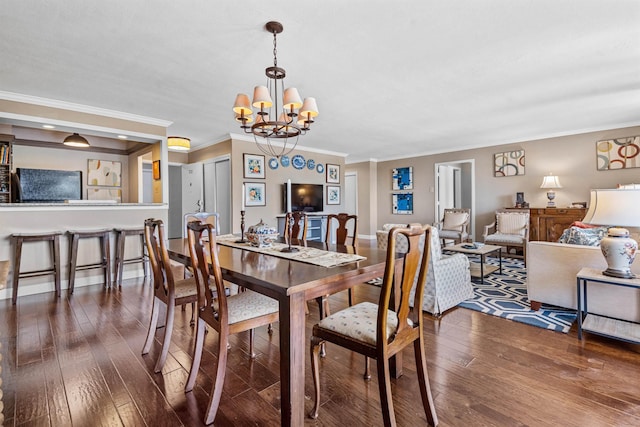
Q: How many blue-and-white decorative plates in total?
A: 5